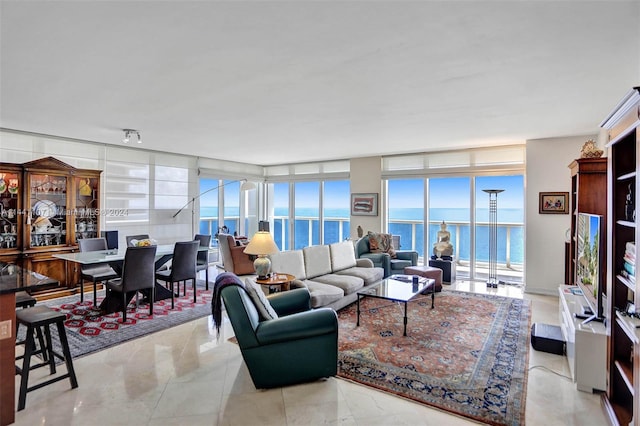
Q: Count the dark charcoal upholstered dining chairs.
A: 5